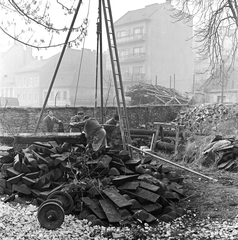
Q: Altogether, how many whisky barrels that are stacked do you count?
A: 0